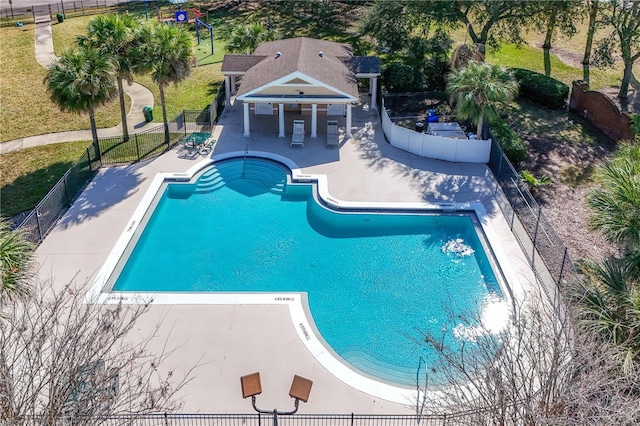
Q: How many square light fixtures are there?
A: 2